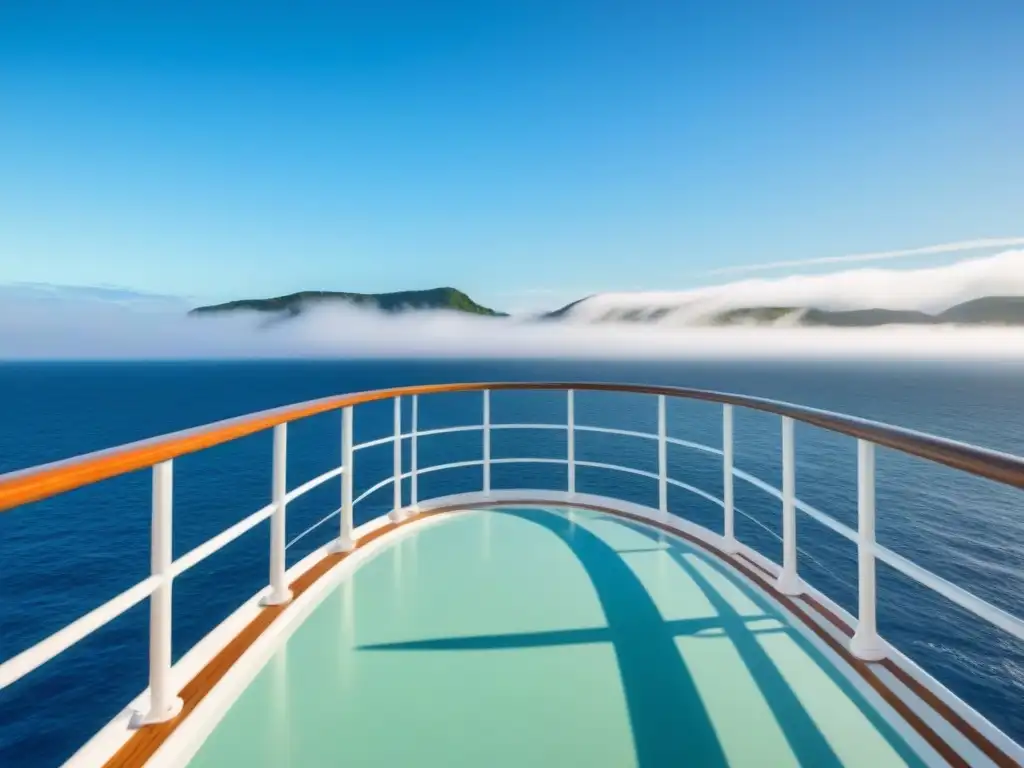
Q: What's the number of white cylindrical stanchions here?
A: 11